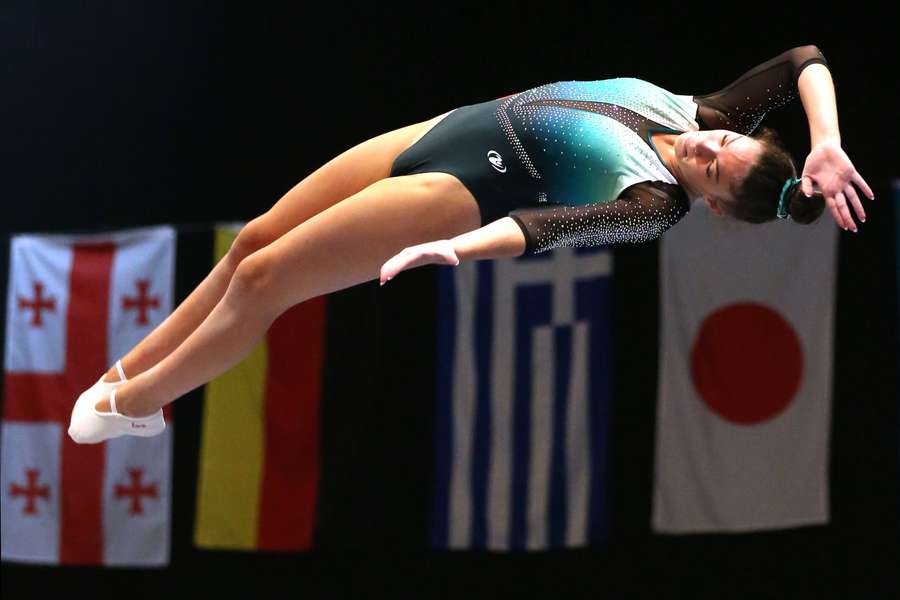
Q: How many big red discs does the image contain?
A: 1